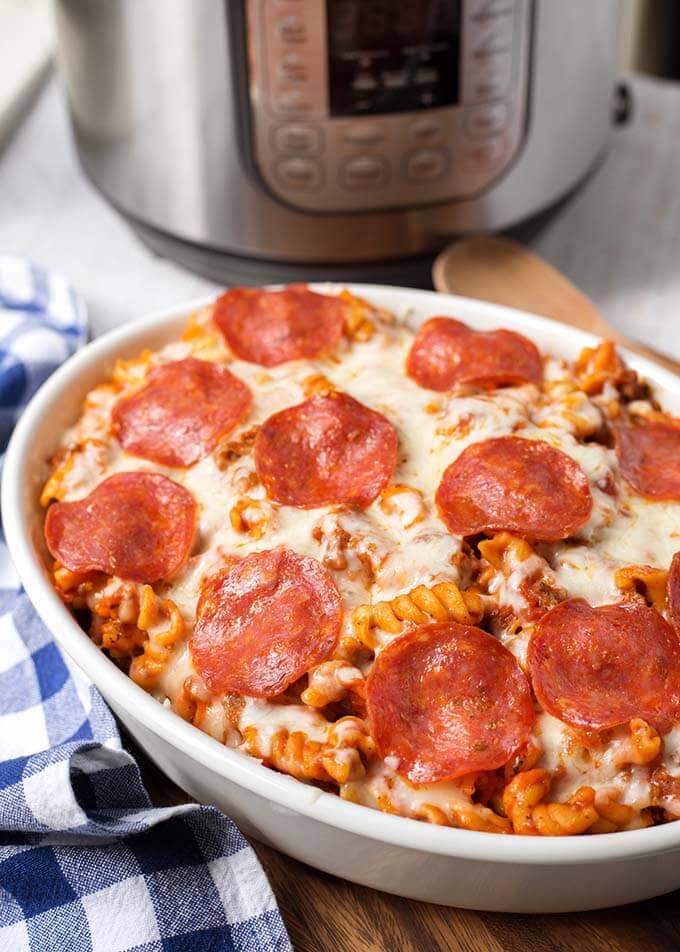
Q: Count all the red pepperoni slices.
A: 11